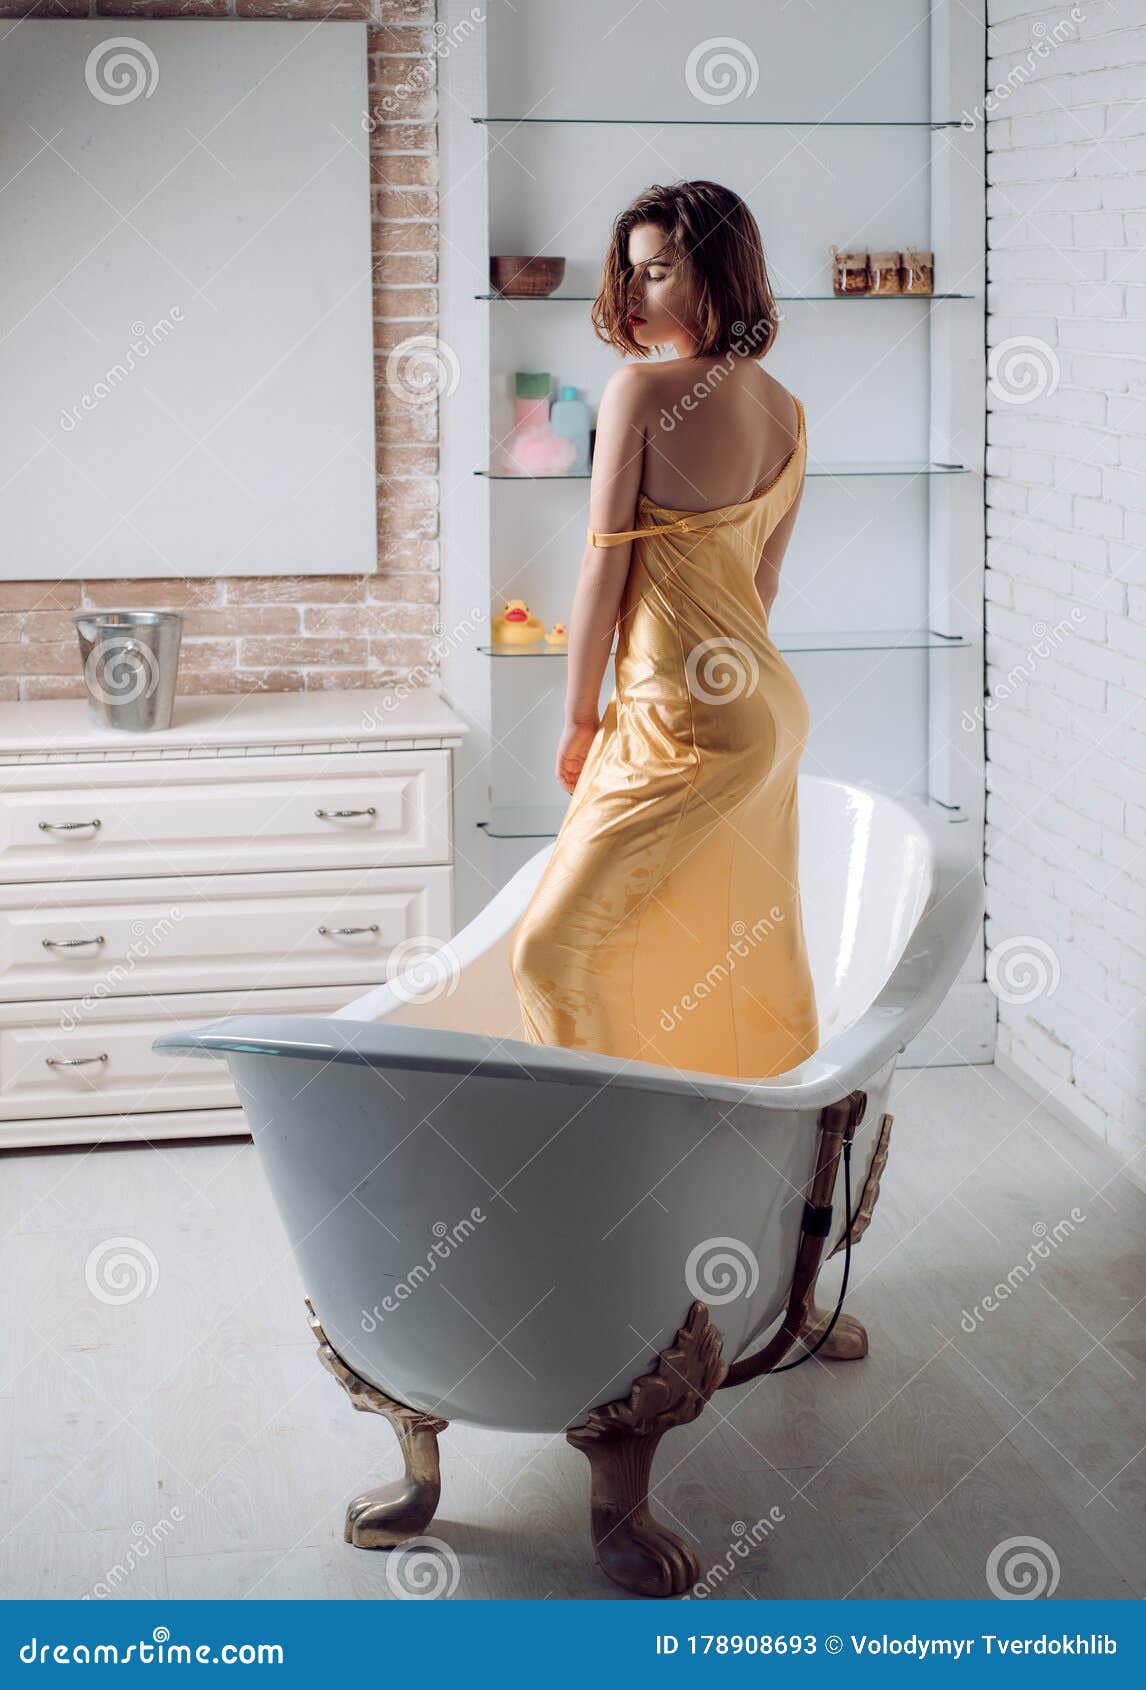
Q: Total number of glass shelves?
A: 5